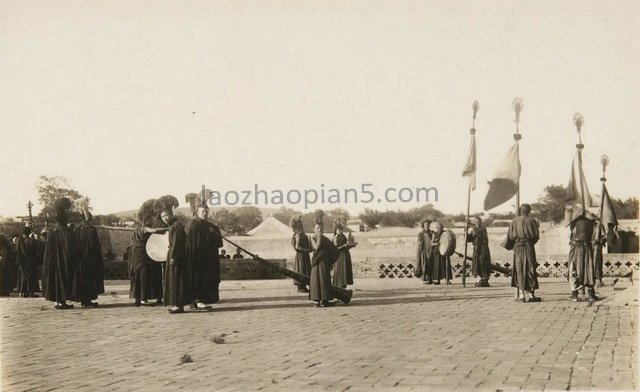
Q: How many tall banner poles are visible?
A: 4